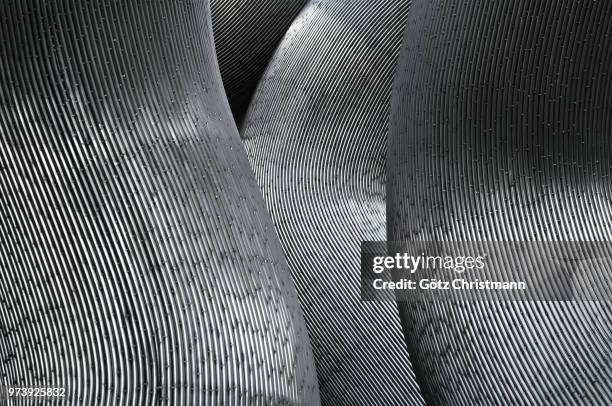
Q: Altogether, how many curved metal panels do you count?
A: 4